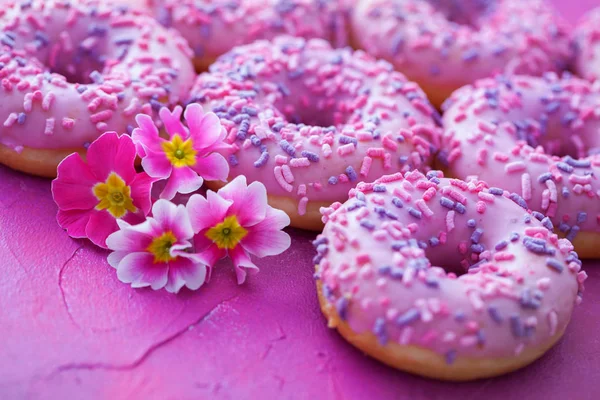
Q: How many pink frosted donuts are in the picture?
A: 7